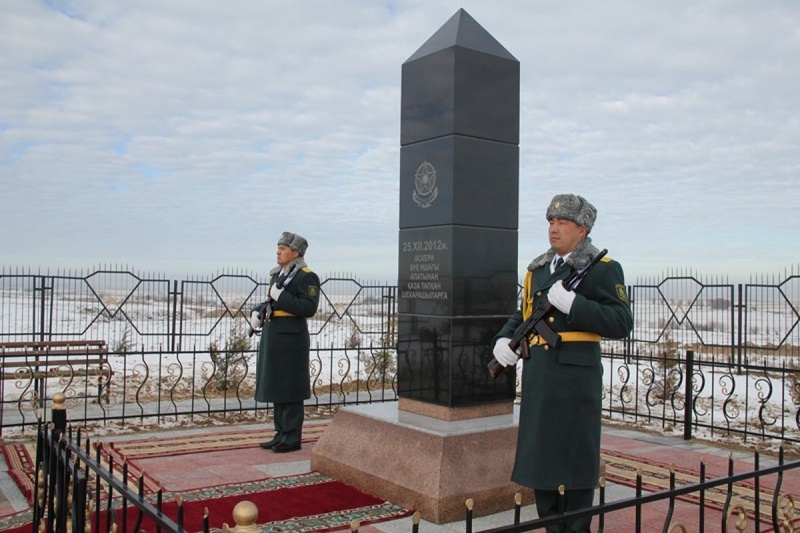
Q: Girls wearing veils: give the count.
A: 0